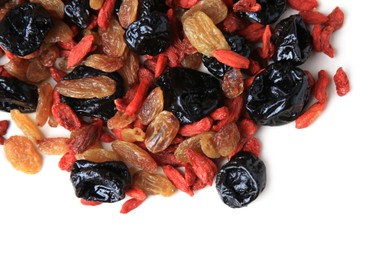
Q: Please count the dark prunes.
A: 13